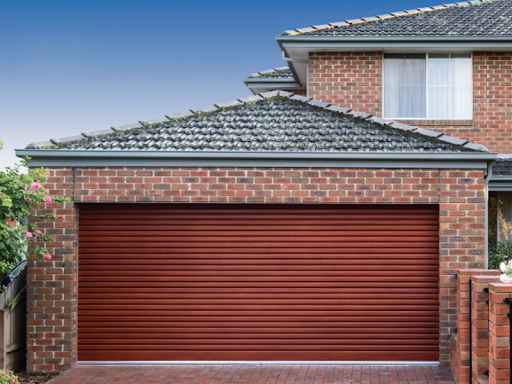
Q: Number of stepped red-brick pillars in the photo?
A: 3